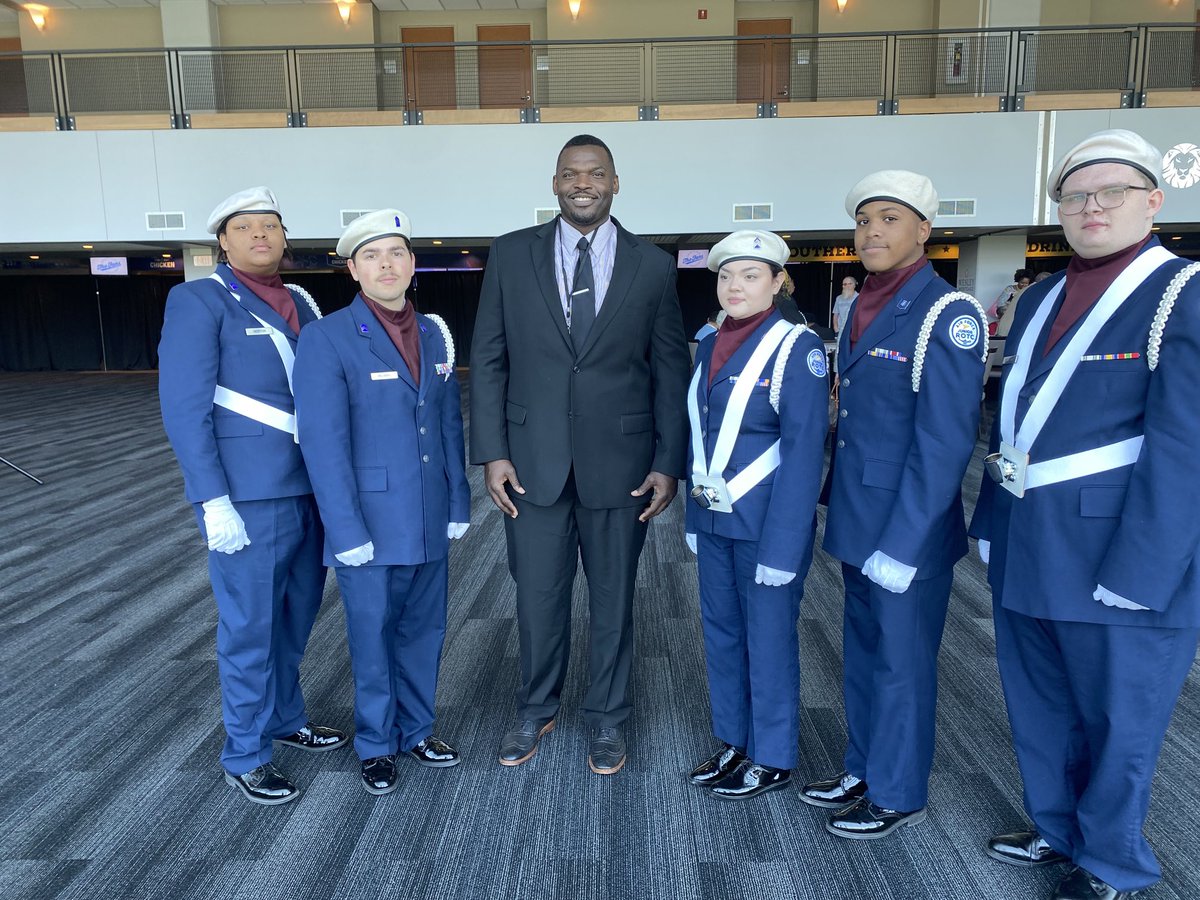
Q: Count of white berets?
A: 5